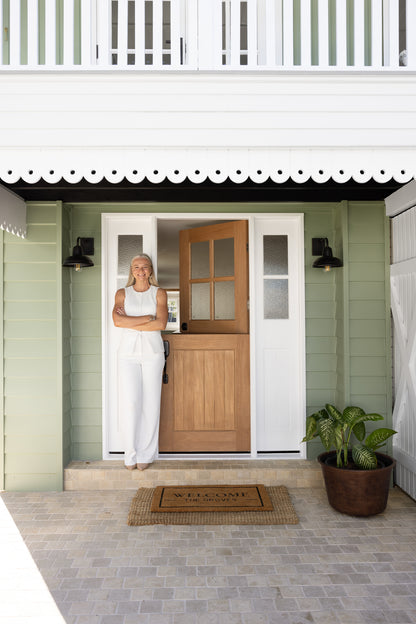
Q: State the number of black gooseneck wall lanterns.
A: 2